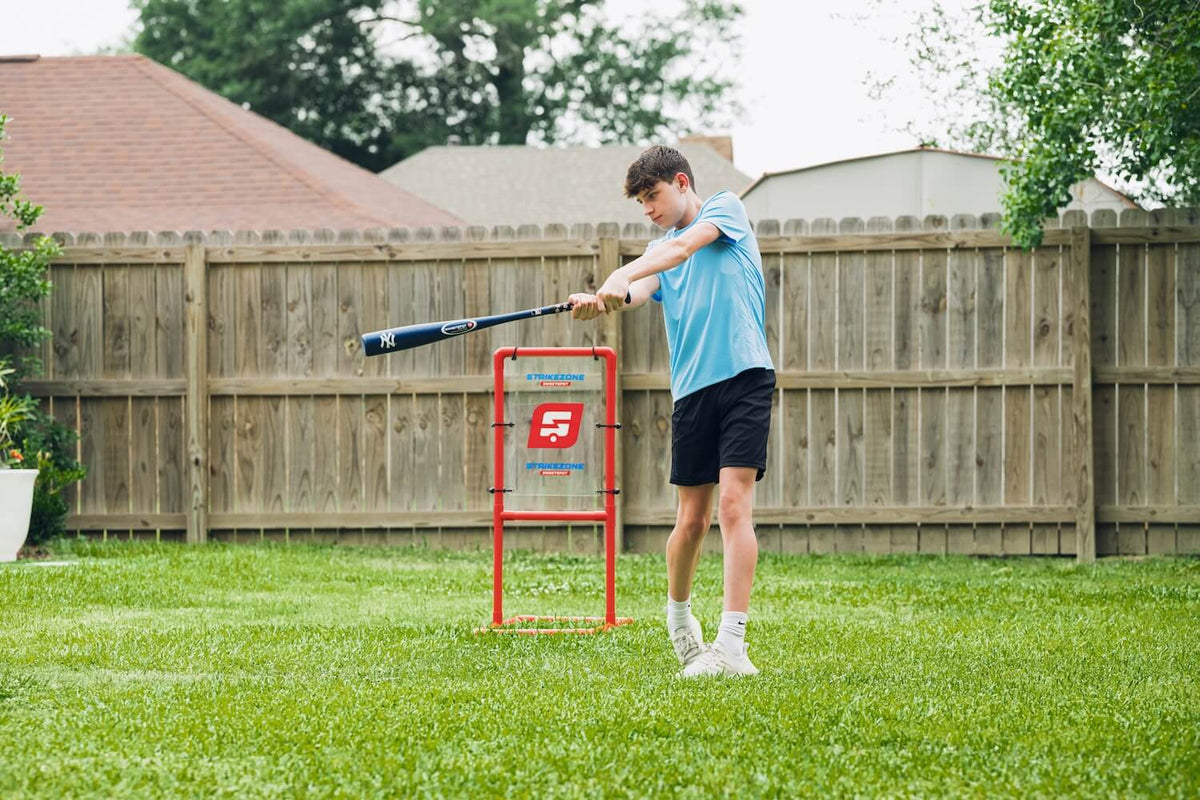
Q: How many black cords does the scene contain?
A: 6